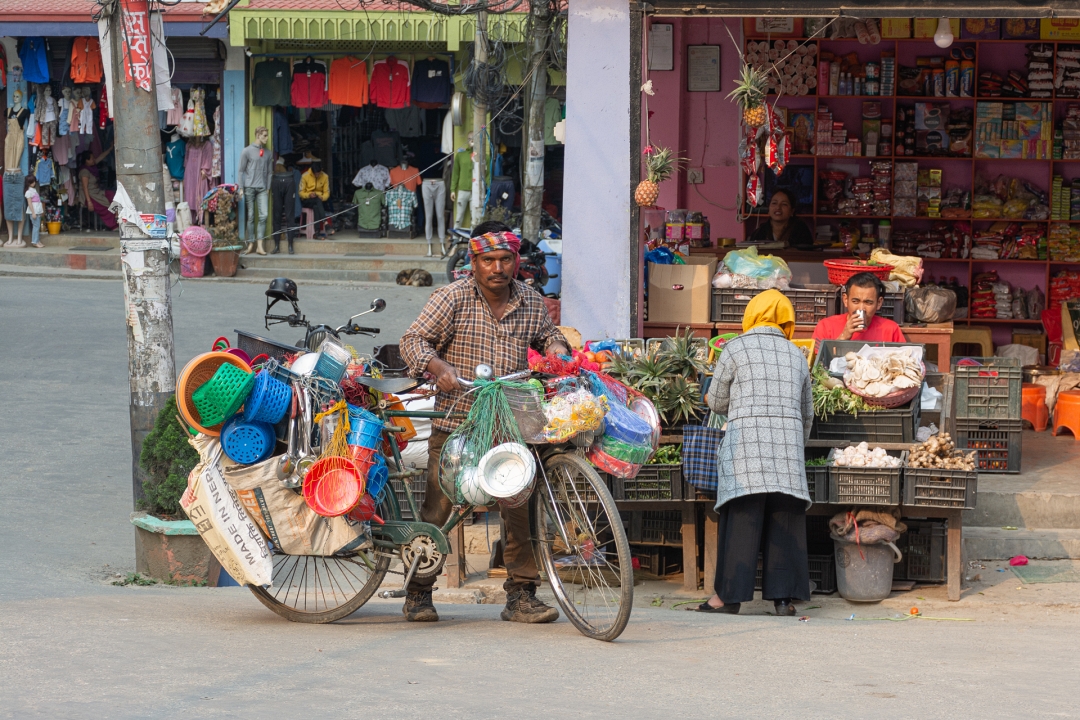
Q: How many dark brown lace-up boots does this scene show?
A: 2